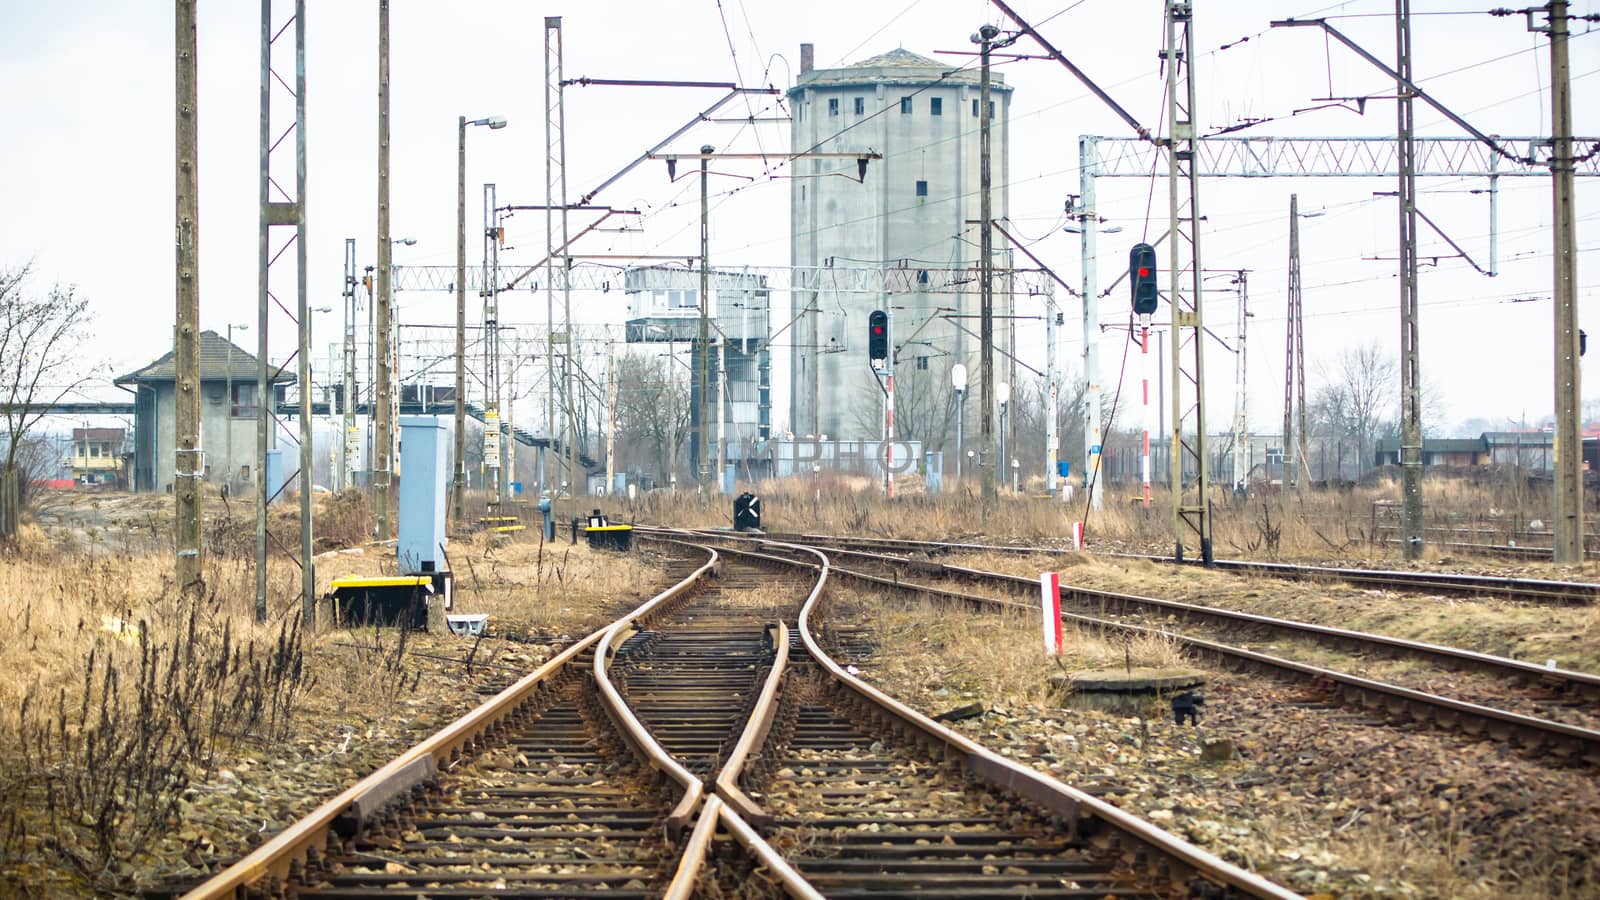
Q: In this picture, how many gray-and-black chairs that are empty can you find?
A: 0